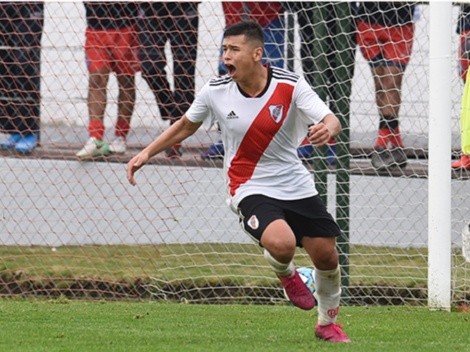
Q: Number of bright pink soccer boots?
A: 2